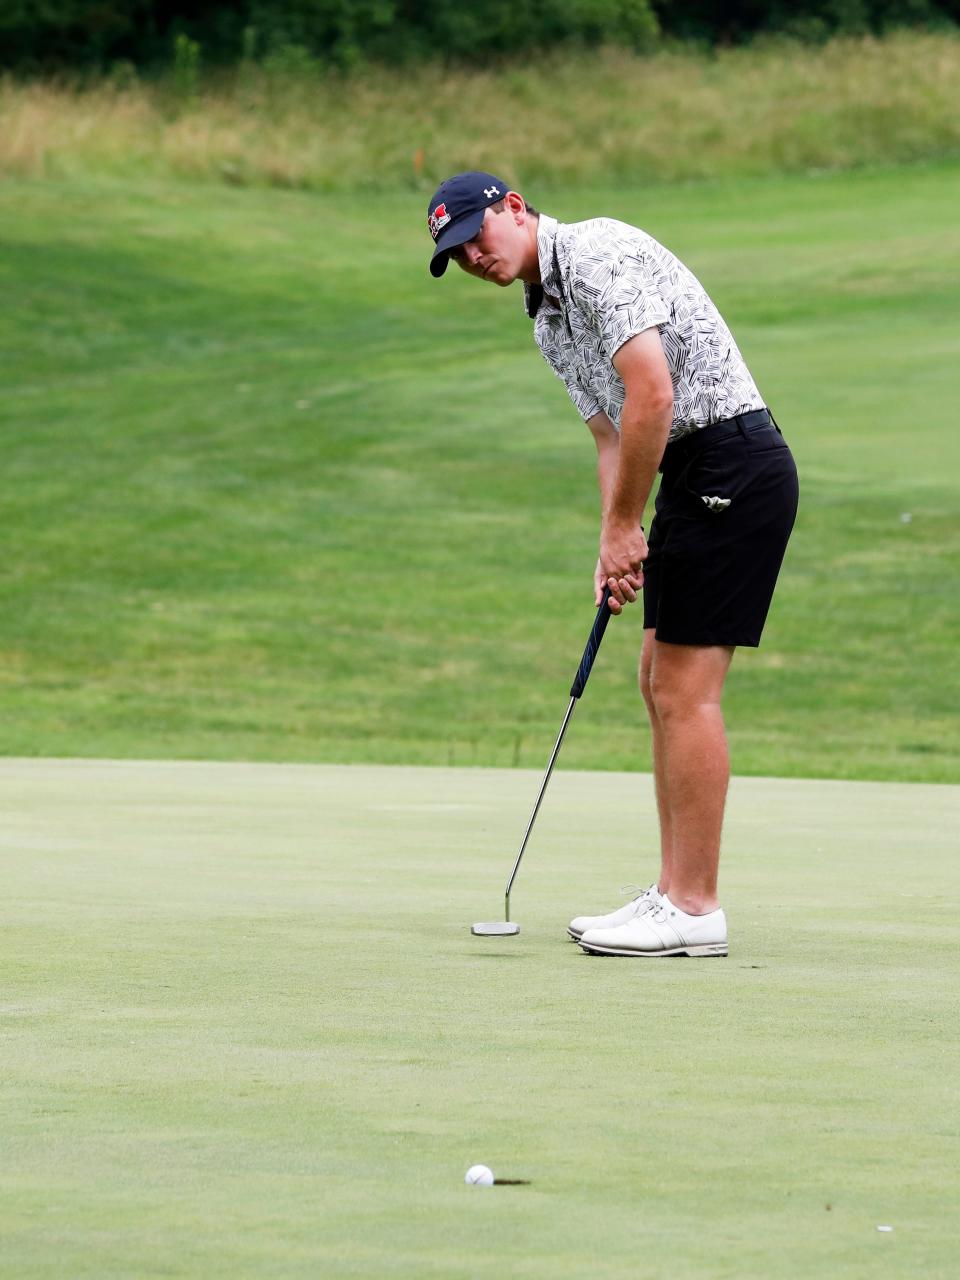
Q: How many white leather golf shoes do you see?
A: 2